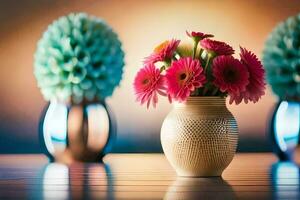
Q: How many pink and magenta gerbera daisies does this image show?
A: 7